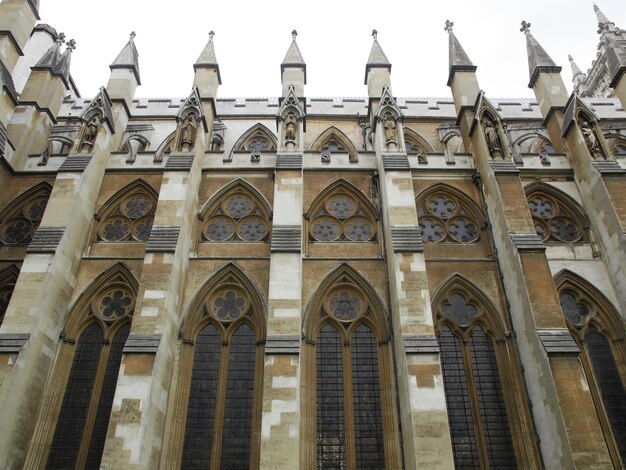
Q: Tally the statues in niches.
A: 6